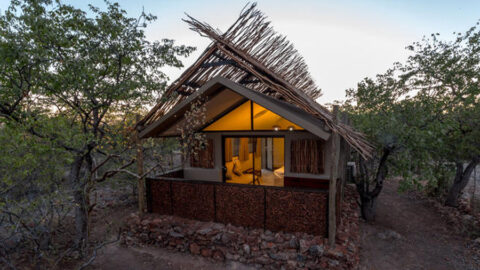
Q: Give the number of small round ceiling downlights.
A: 2